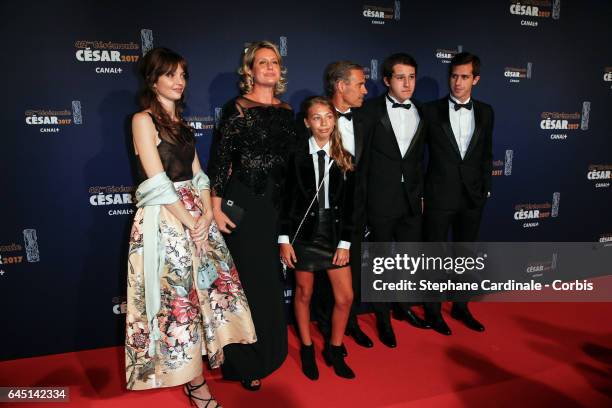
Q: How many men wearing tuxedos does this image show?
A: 3